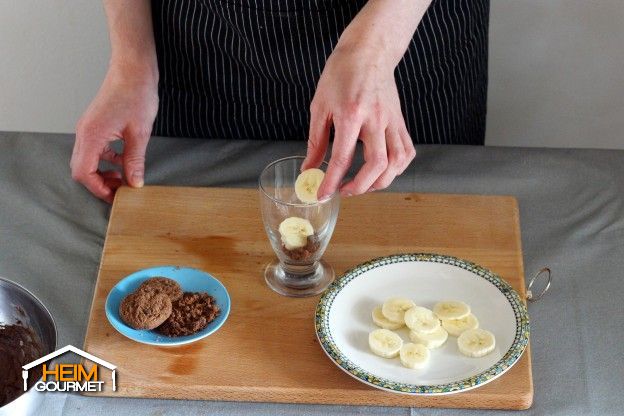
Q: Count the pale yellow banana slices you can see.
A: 12